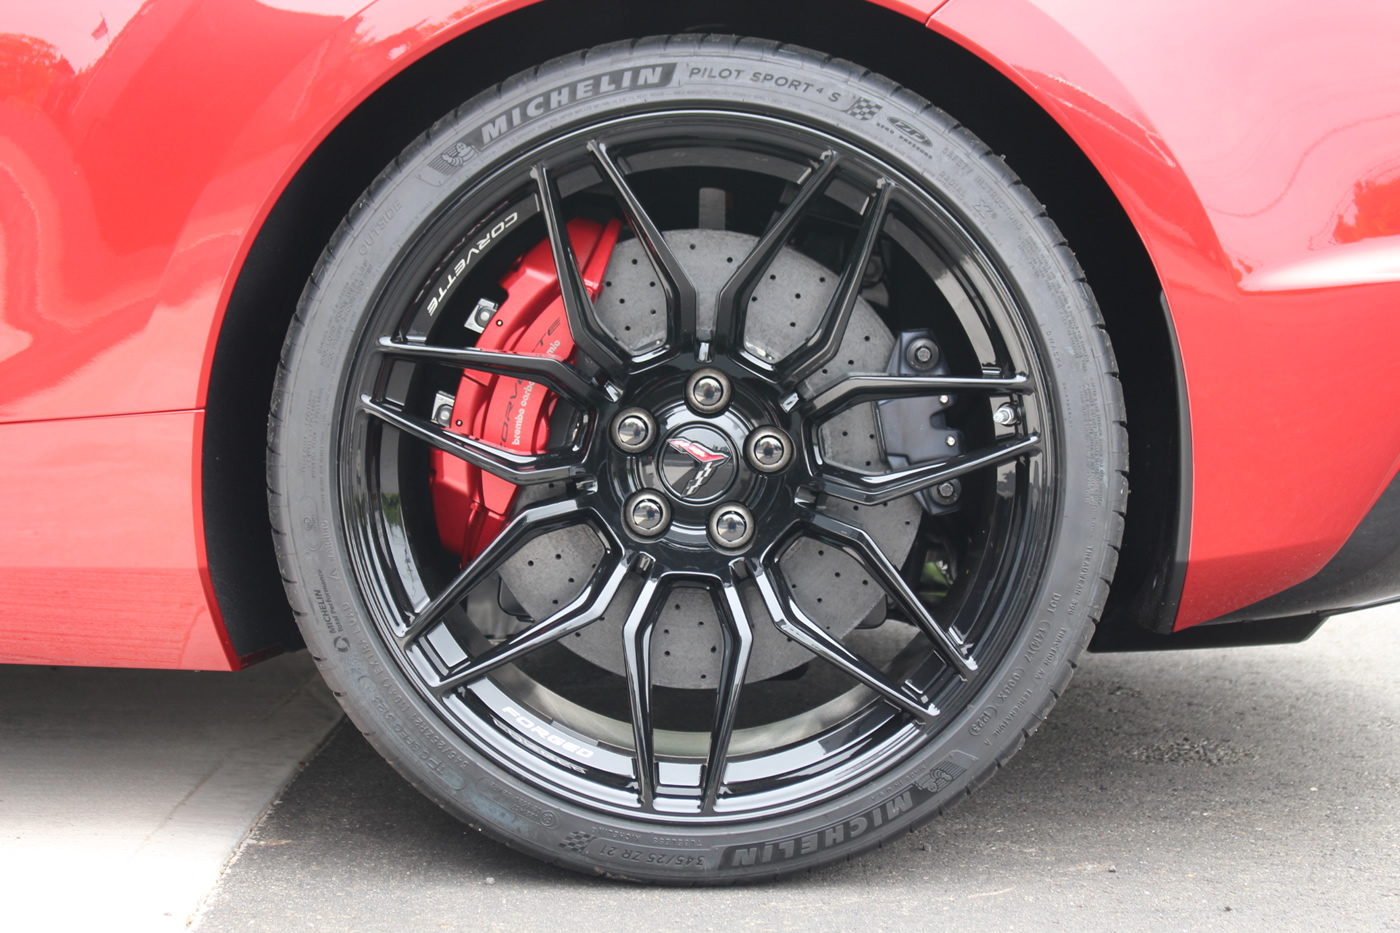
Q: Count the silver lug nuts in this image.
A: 5